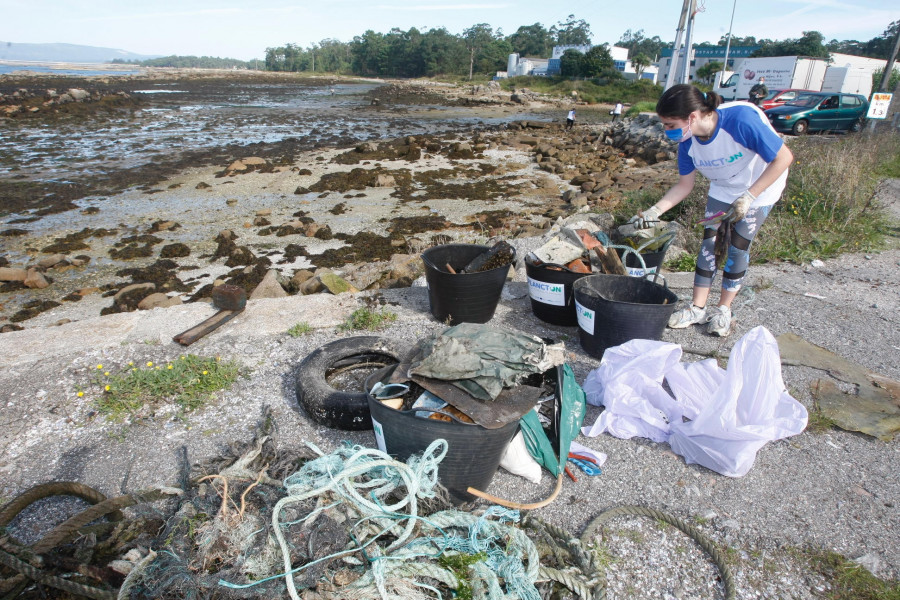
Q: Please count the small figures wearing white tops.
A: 2